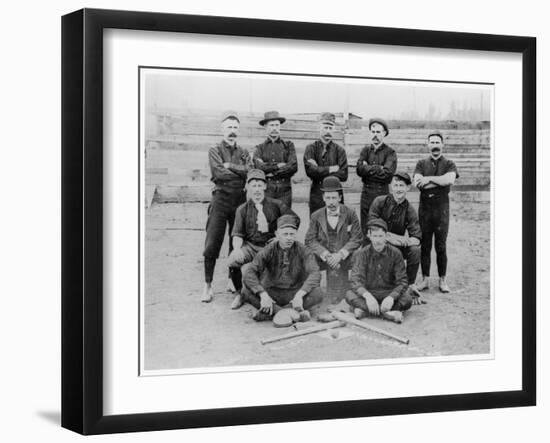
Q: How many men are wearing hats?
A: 10